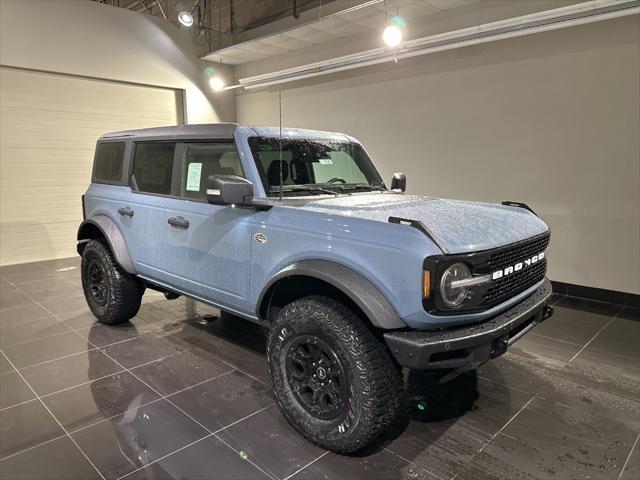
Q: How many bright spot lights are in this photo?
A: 3